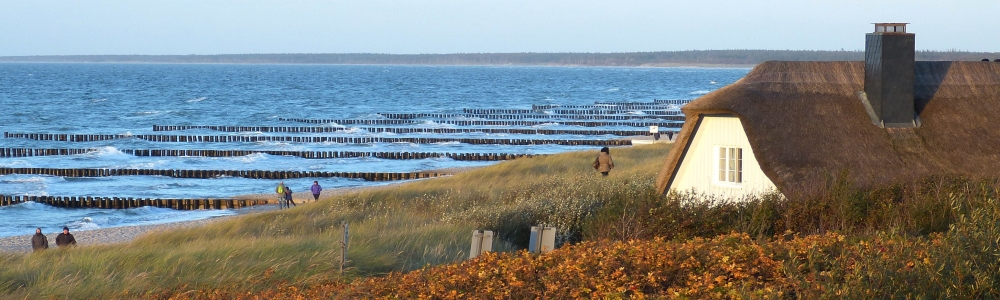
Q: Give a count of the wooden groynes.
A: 11